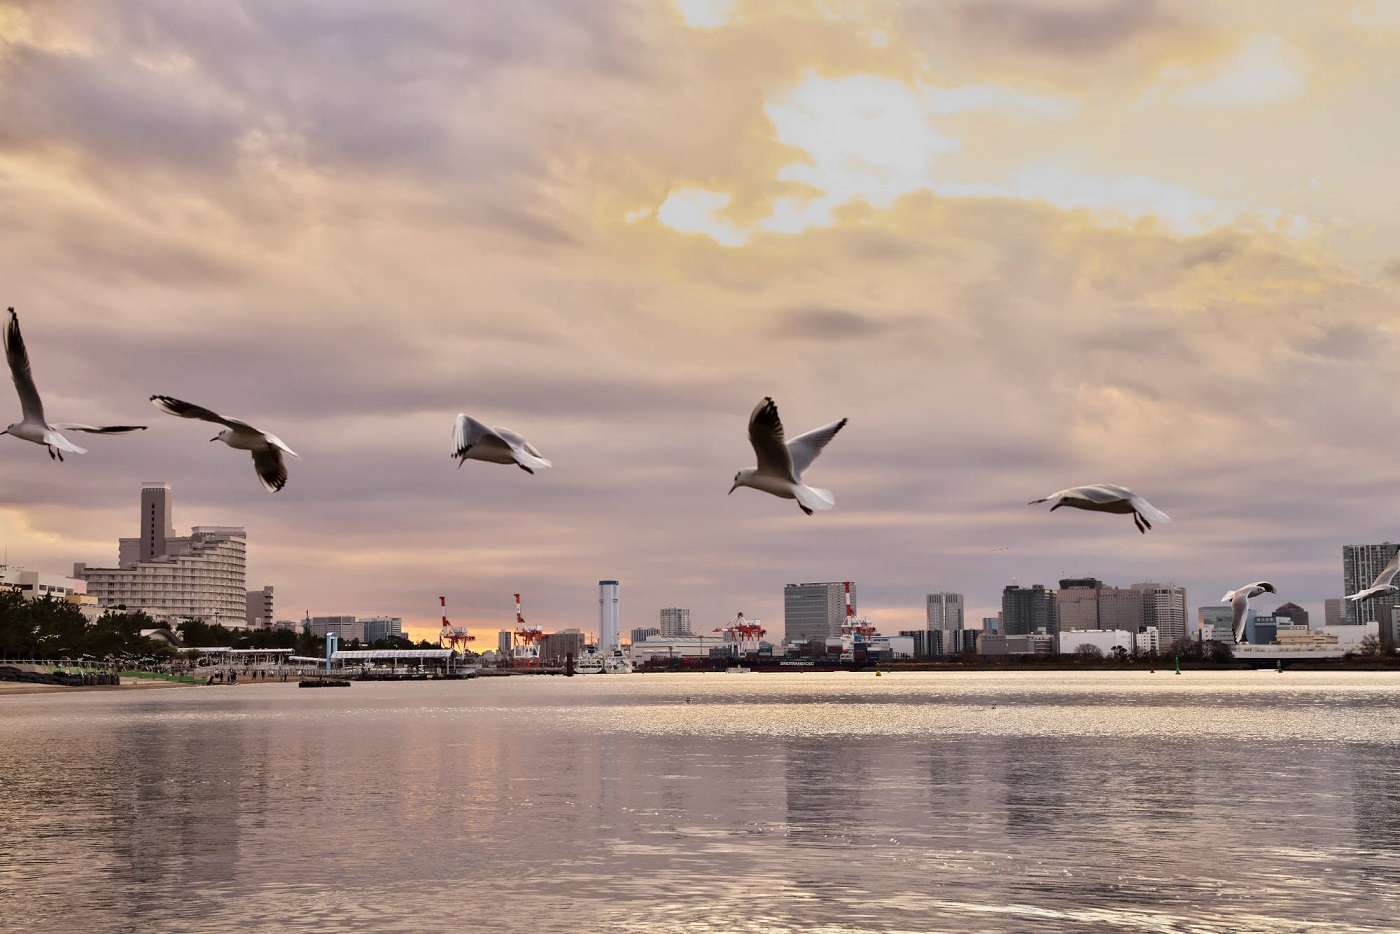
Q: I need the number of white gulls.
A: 7